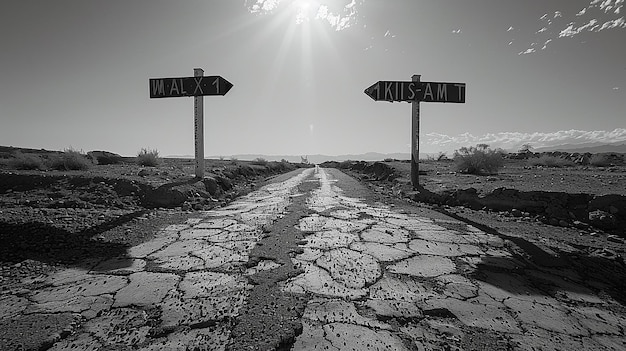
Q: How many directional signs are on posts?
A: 2